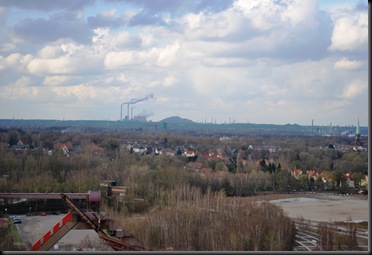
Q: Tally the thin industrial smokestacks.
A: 3